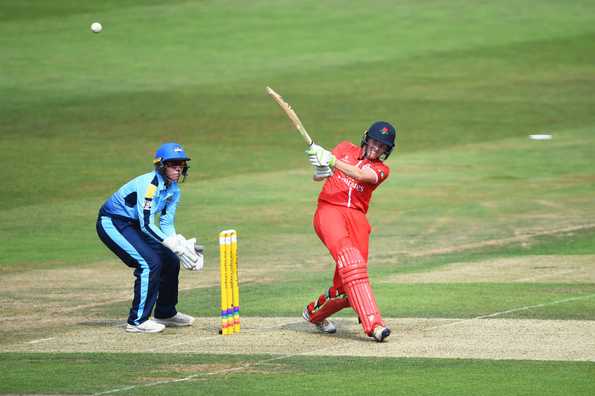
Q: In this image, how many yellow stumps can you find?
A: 3